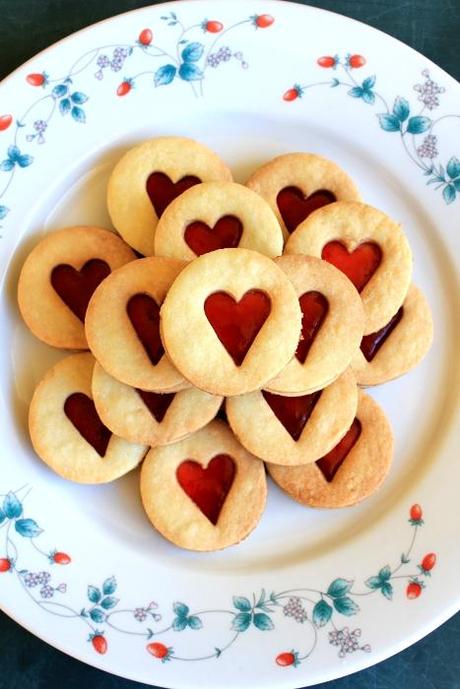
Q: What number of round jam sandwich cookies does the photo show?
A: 14